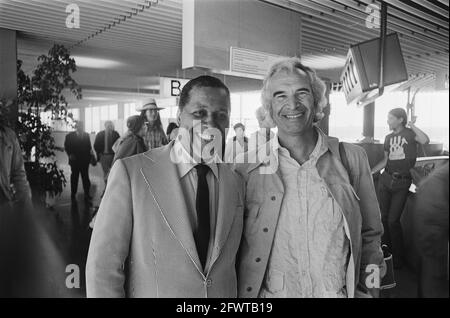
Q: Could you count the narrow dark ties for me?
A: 1